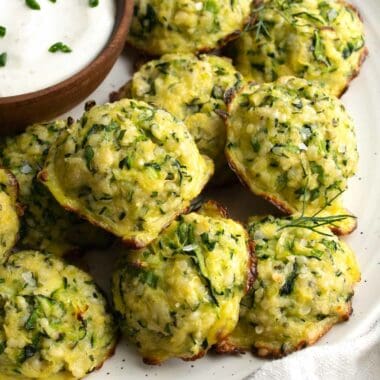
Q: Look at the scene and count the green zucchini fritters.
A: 10